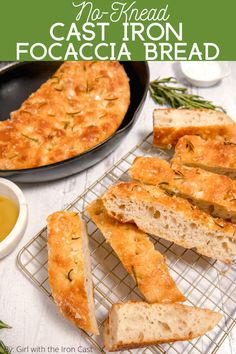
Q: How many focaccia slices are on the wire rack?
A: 7